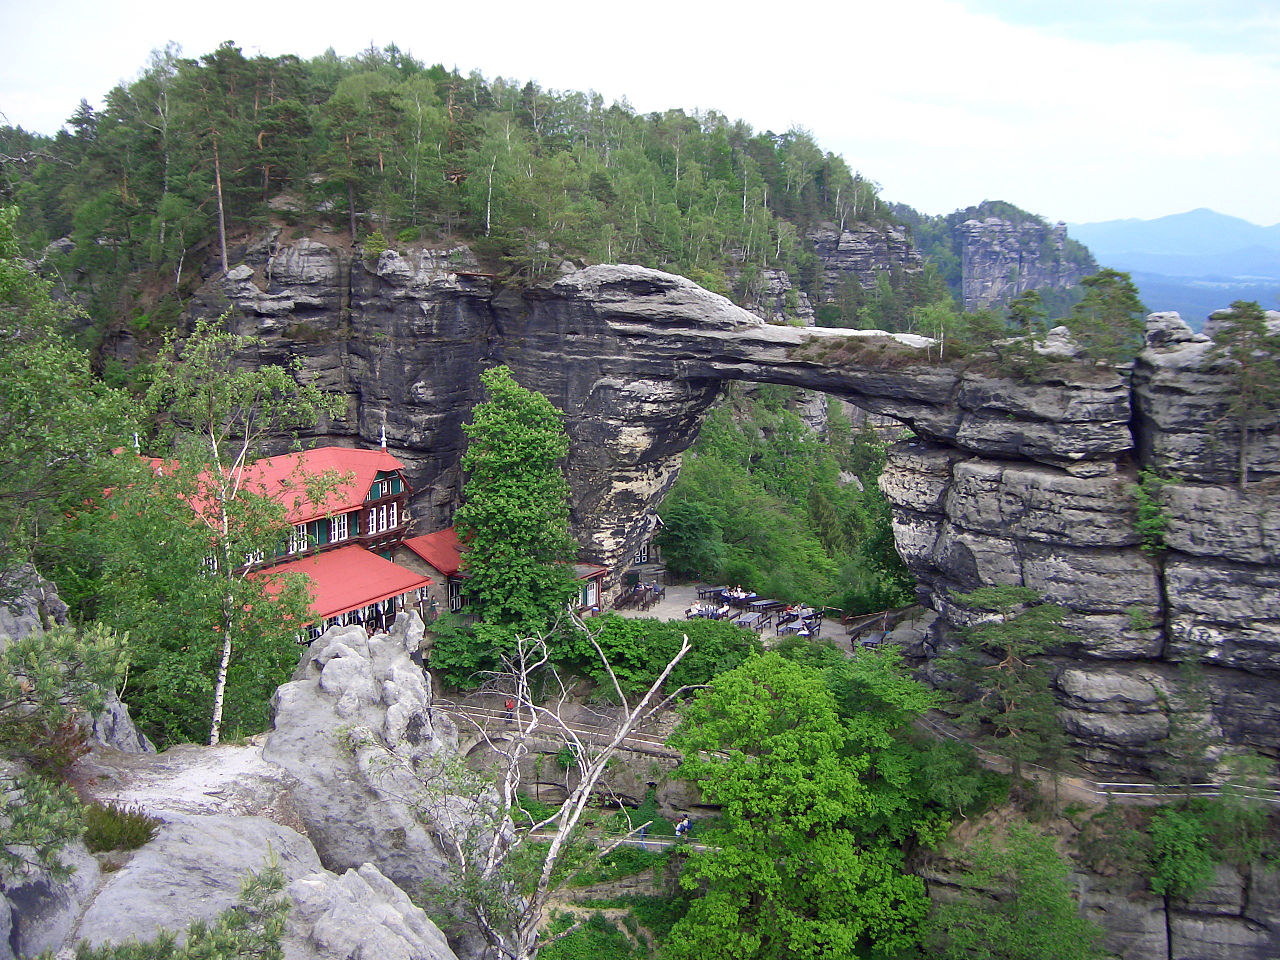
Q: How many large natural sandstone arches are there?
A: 1